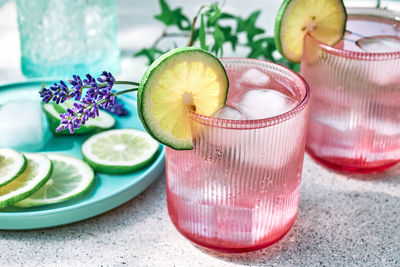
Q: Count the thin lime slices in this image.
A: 6